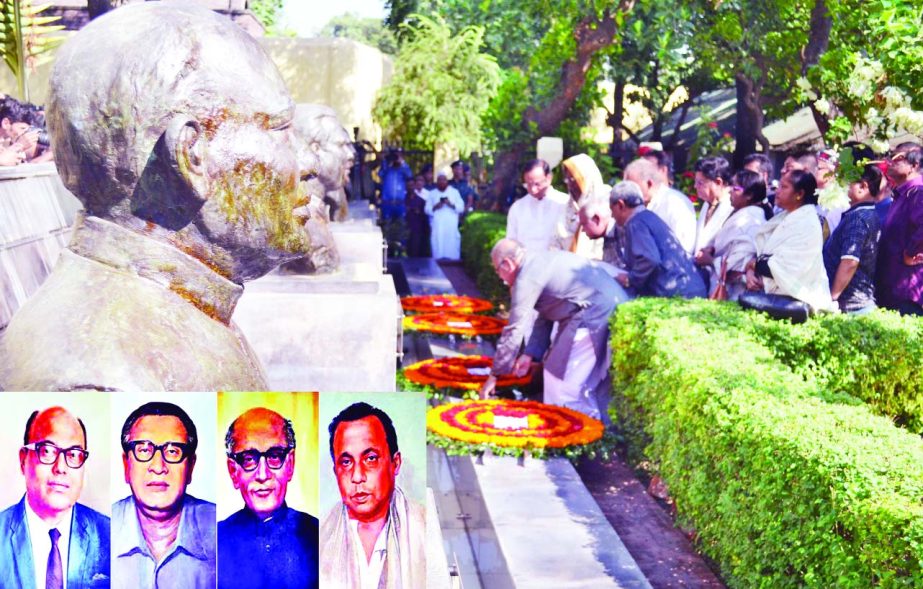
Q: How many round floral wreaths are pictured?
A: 4